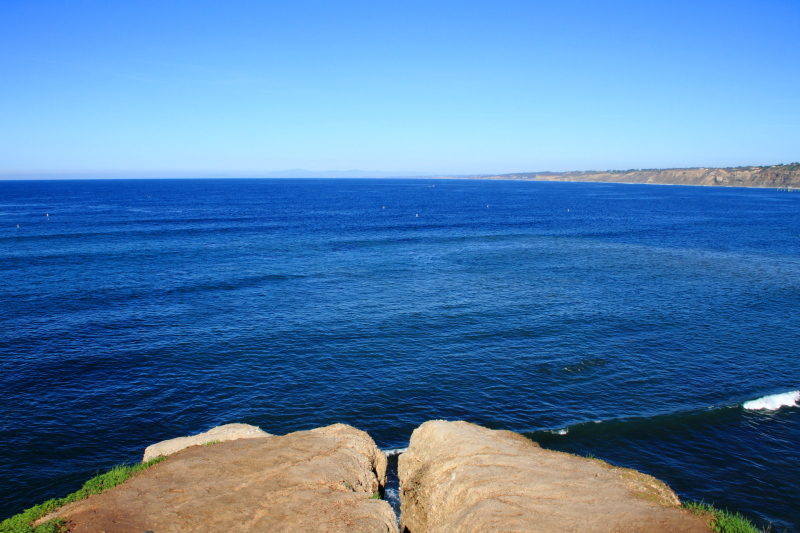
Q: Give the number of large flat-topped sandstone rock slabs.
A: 2